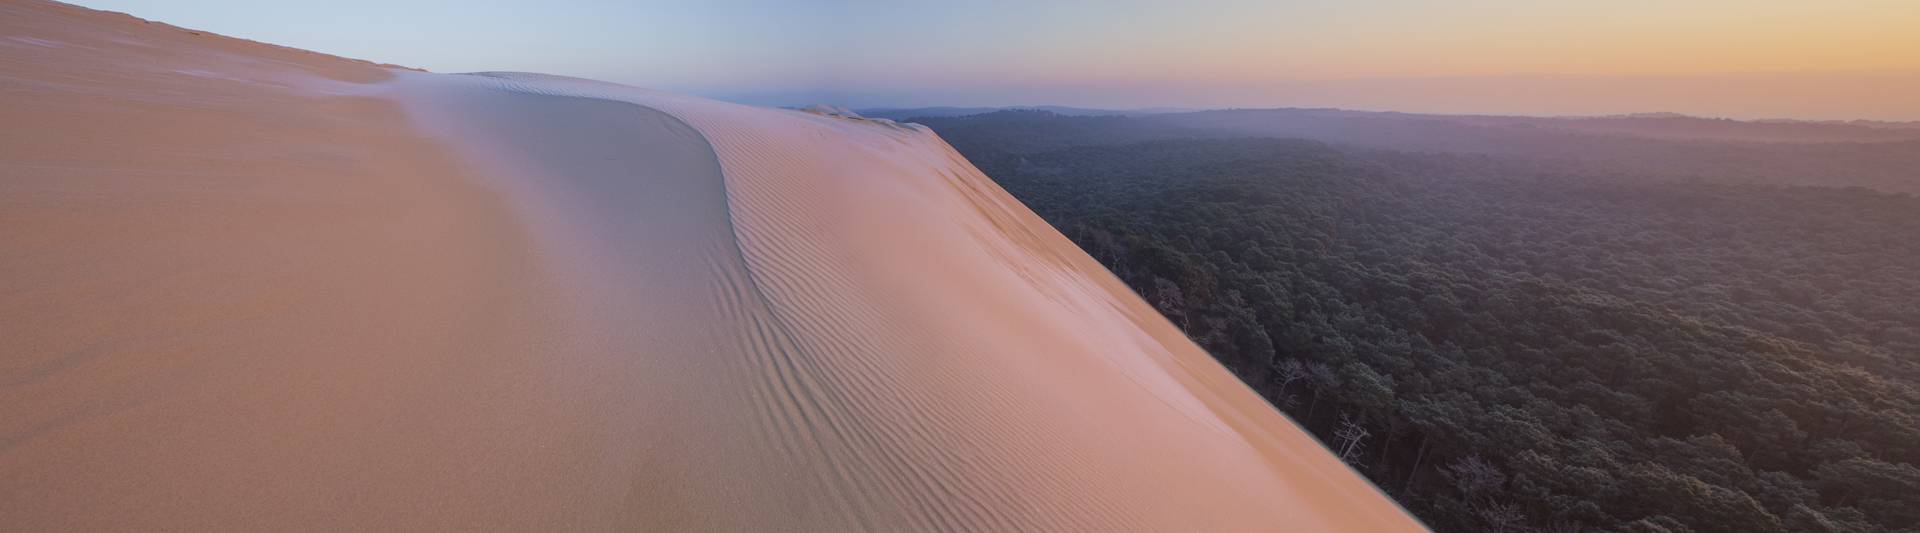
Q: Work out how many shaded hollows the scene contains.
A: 1